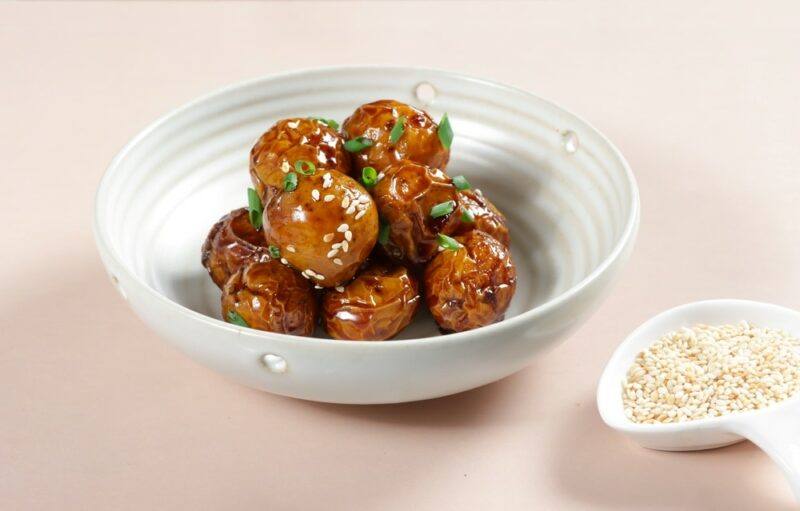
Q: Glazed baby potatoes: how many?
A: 9